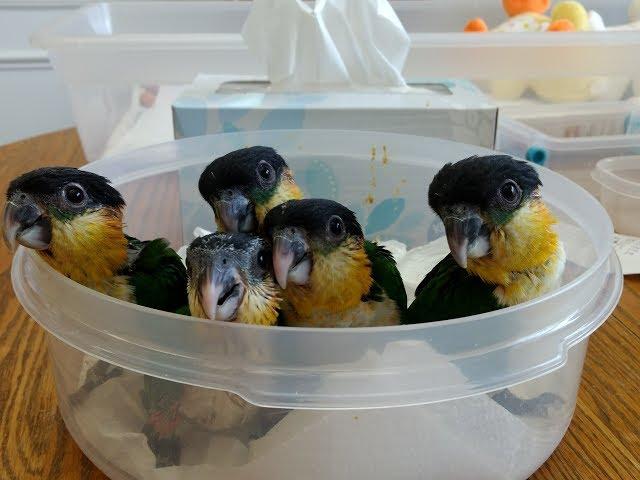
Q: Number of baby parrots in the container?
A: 5